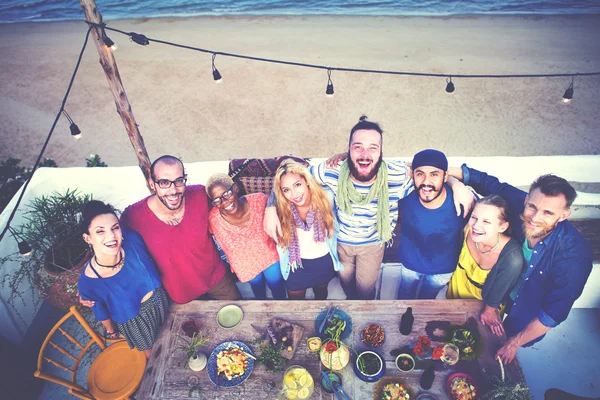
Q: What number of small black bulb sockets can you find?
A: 7